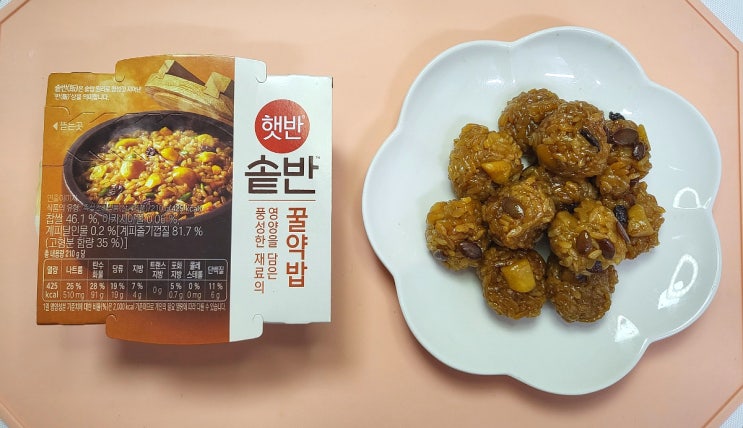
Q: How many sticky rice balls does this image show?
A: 11